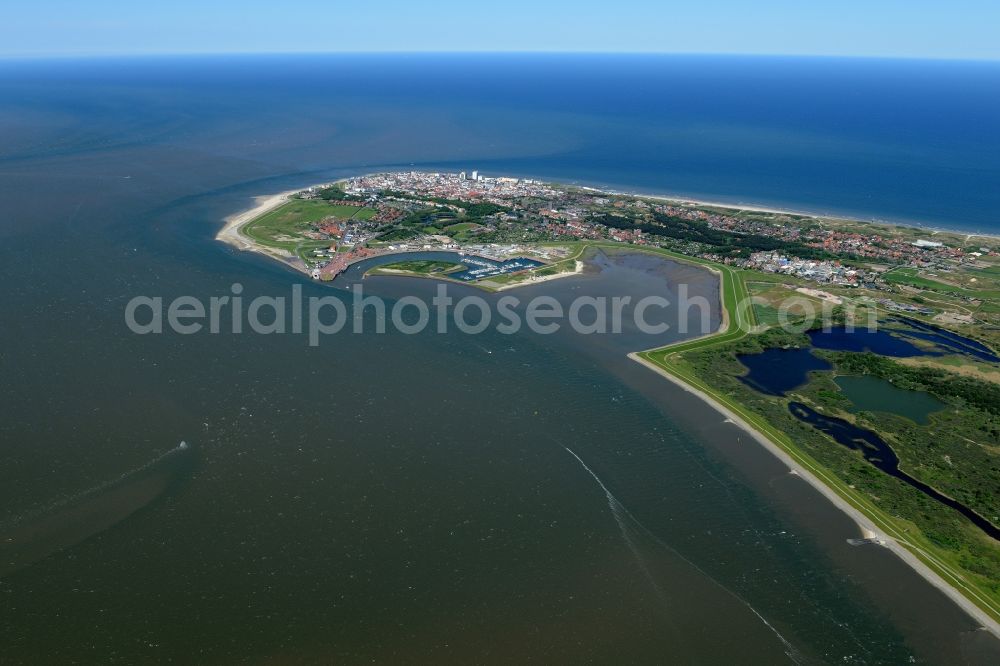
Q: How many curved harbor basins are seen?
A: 1